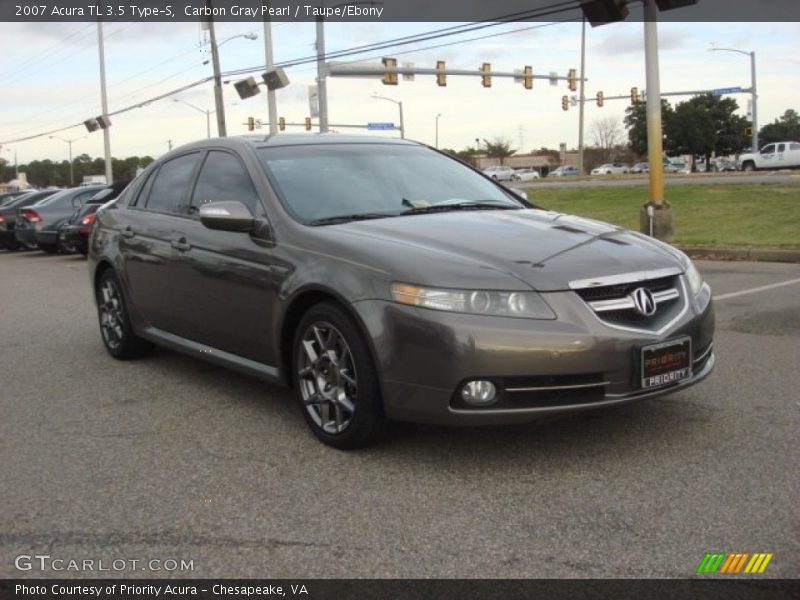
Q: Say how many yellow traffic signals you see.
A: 11